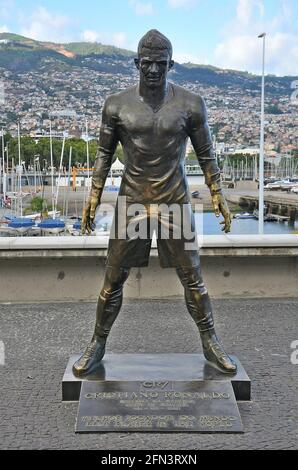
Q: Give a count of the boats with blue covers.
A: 3